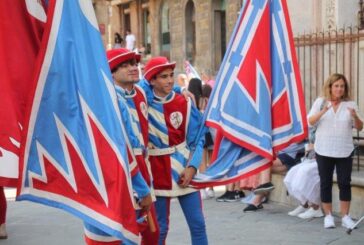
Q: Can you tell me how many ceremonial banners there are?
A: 3